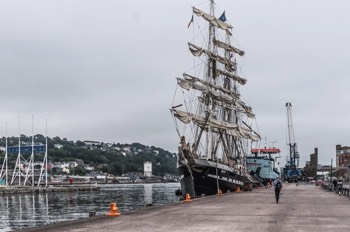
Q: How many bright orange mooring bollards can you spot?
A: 4